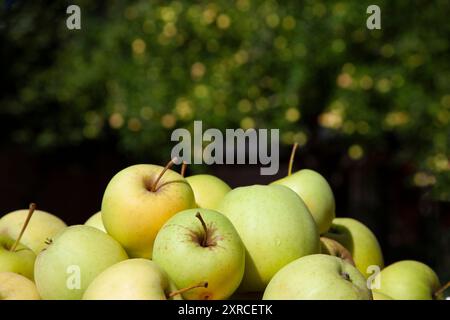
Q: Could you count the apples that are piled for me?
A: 15